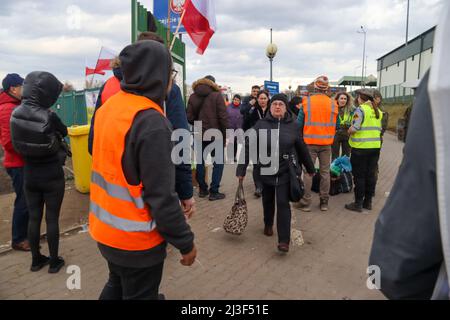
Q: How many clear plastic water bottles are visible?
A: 0